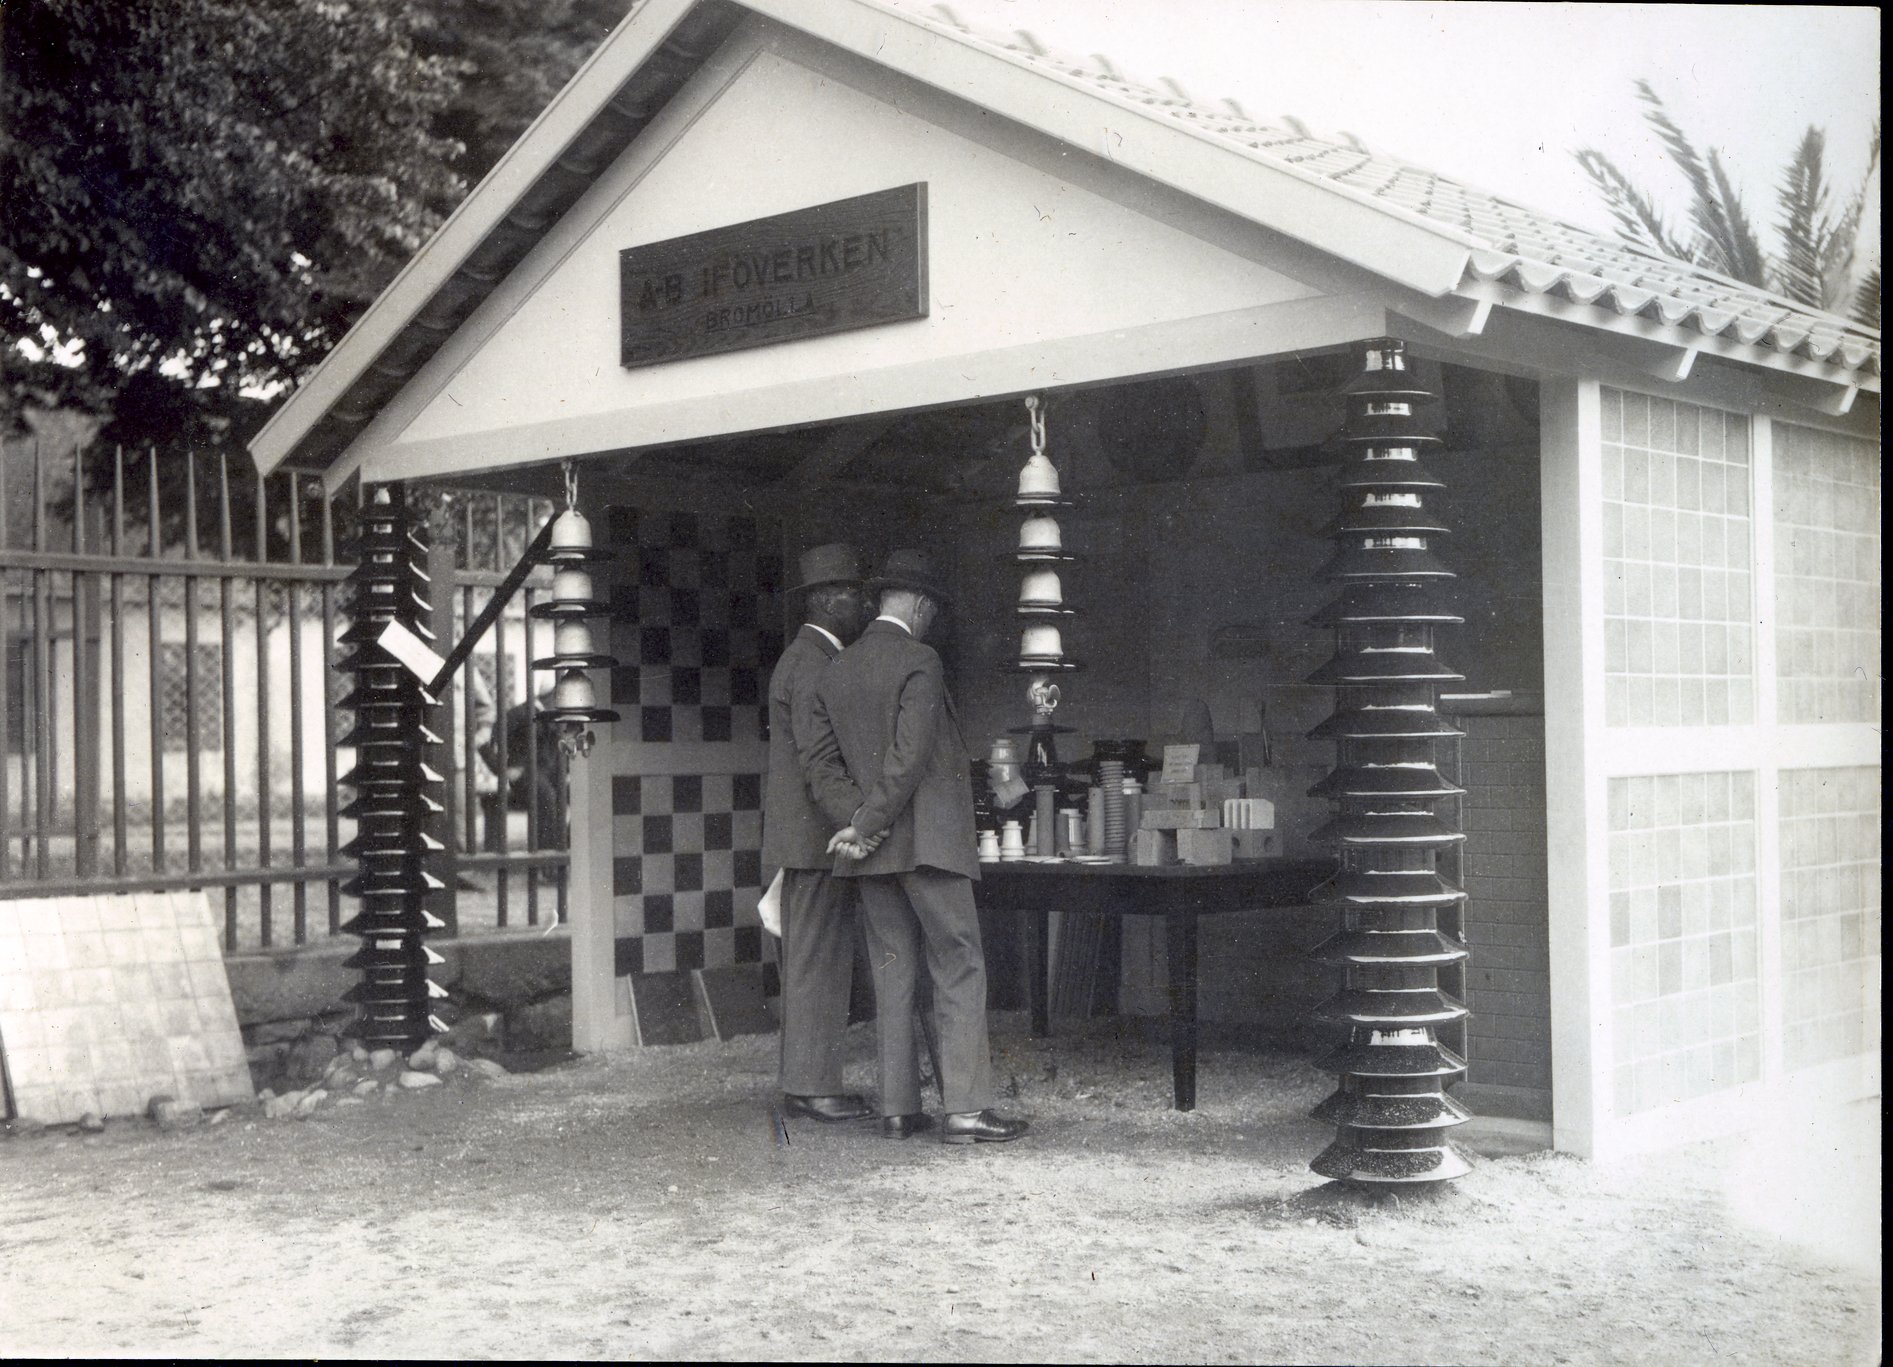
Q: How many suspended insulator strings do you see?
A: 2